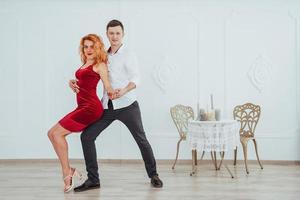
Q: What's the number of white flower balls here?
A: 0